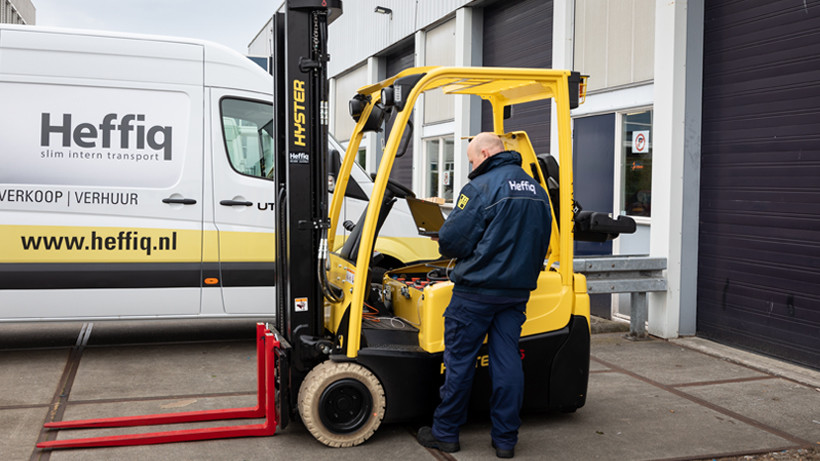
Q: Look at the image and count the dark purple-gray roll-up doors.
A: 3